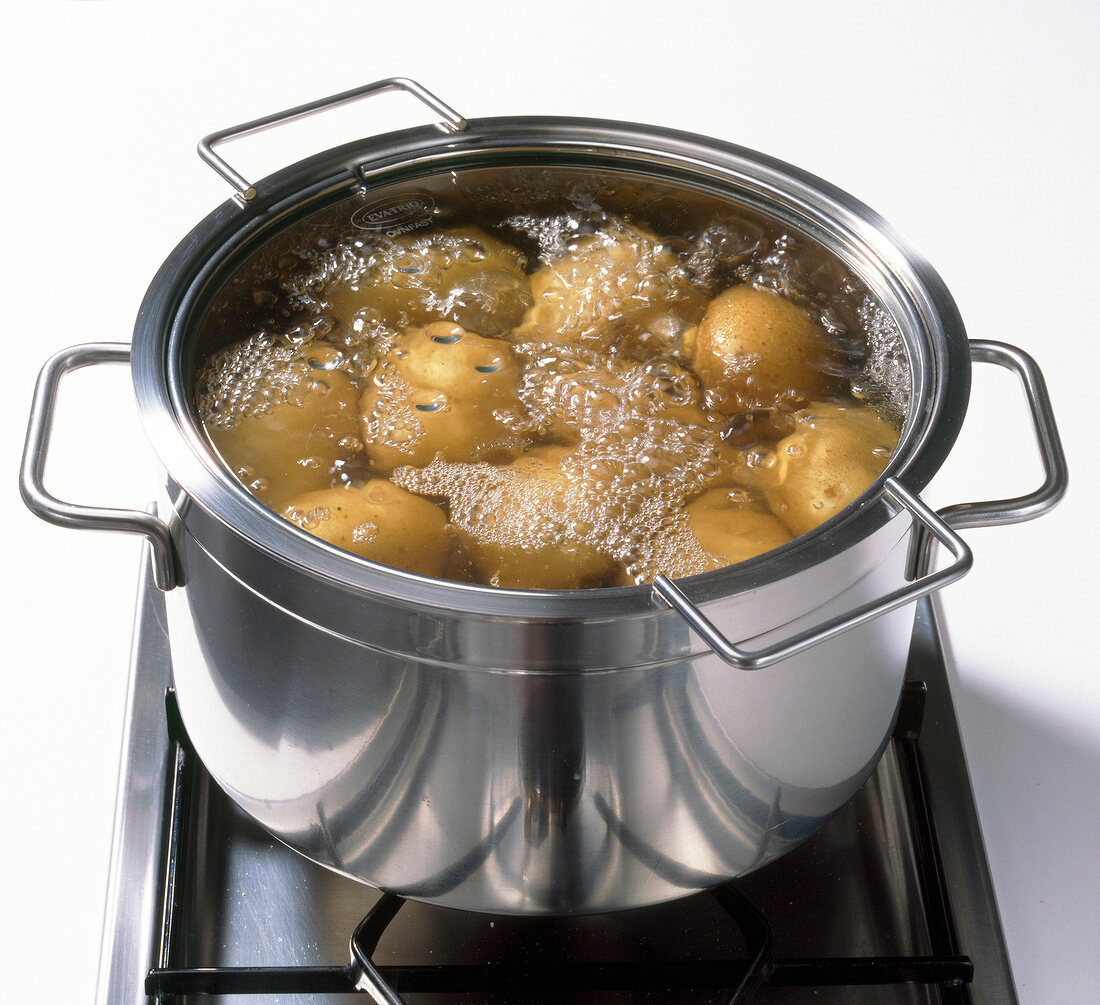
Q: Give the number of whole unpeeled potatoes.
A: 10